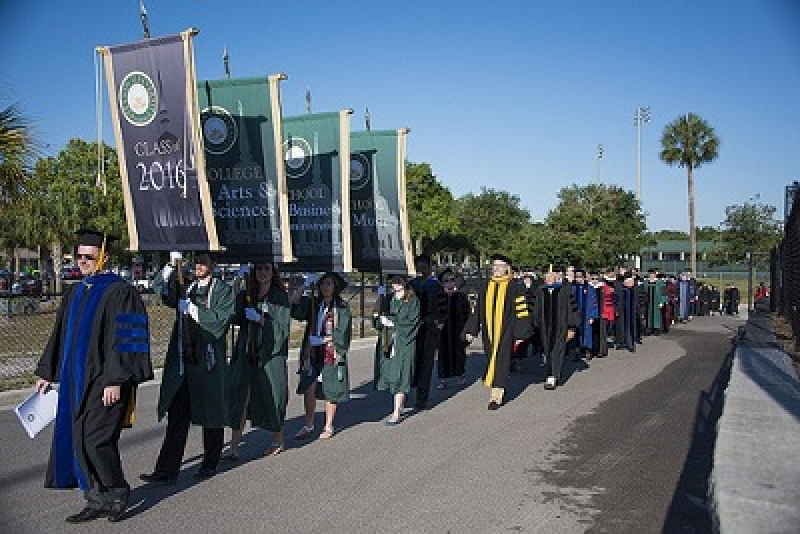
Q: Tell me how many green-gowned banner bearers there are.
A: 4